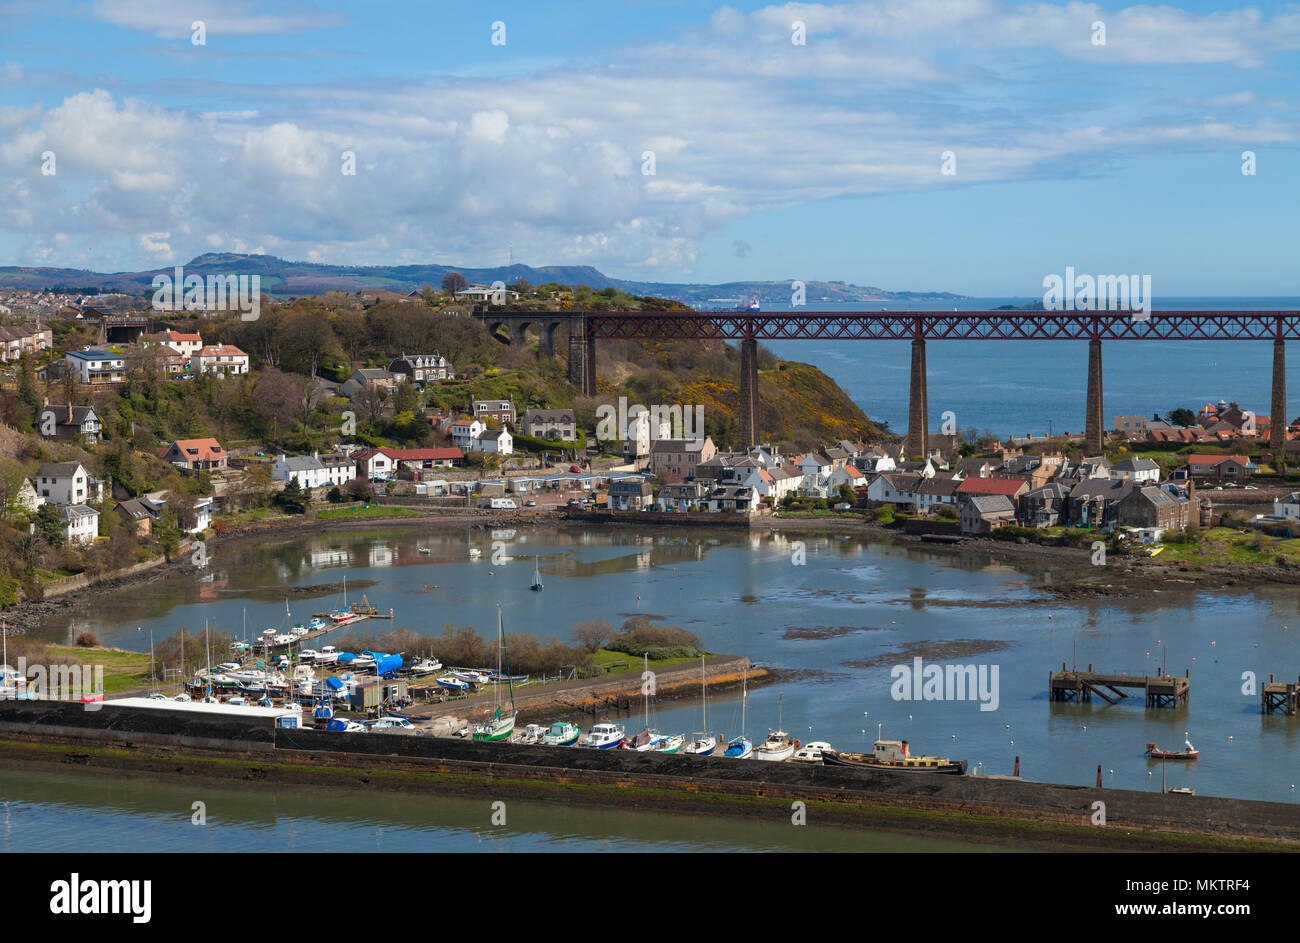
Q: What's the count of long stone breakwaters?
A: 1